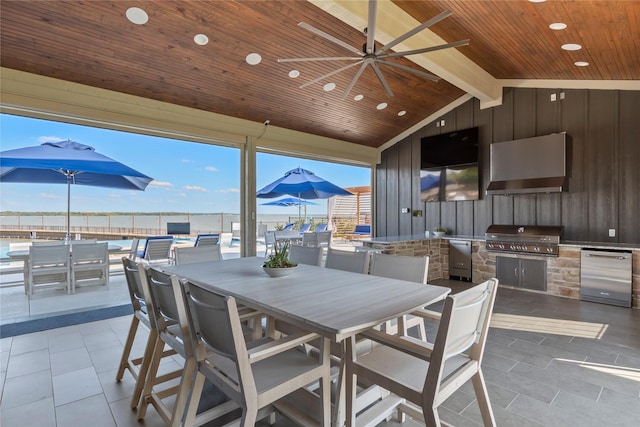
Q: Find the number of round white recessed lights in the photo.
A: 12